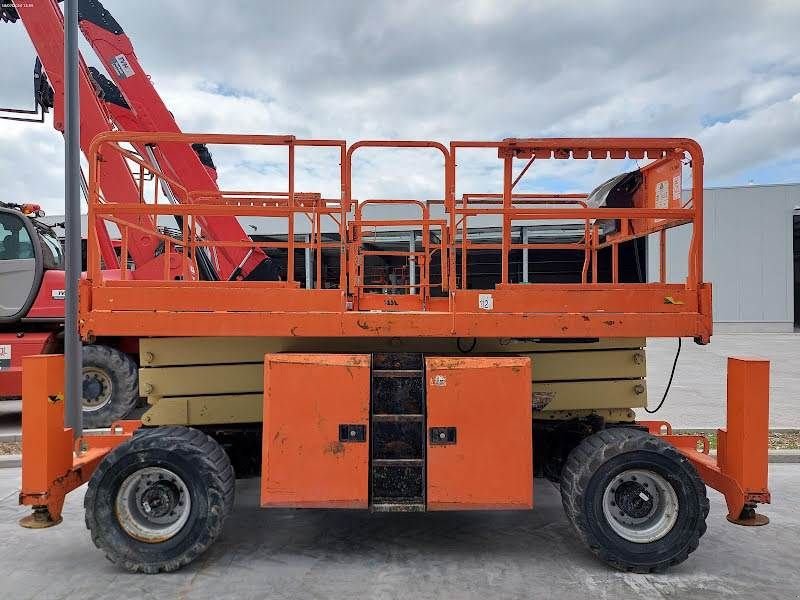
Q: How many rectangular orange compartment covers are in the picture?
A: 2